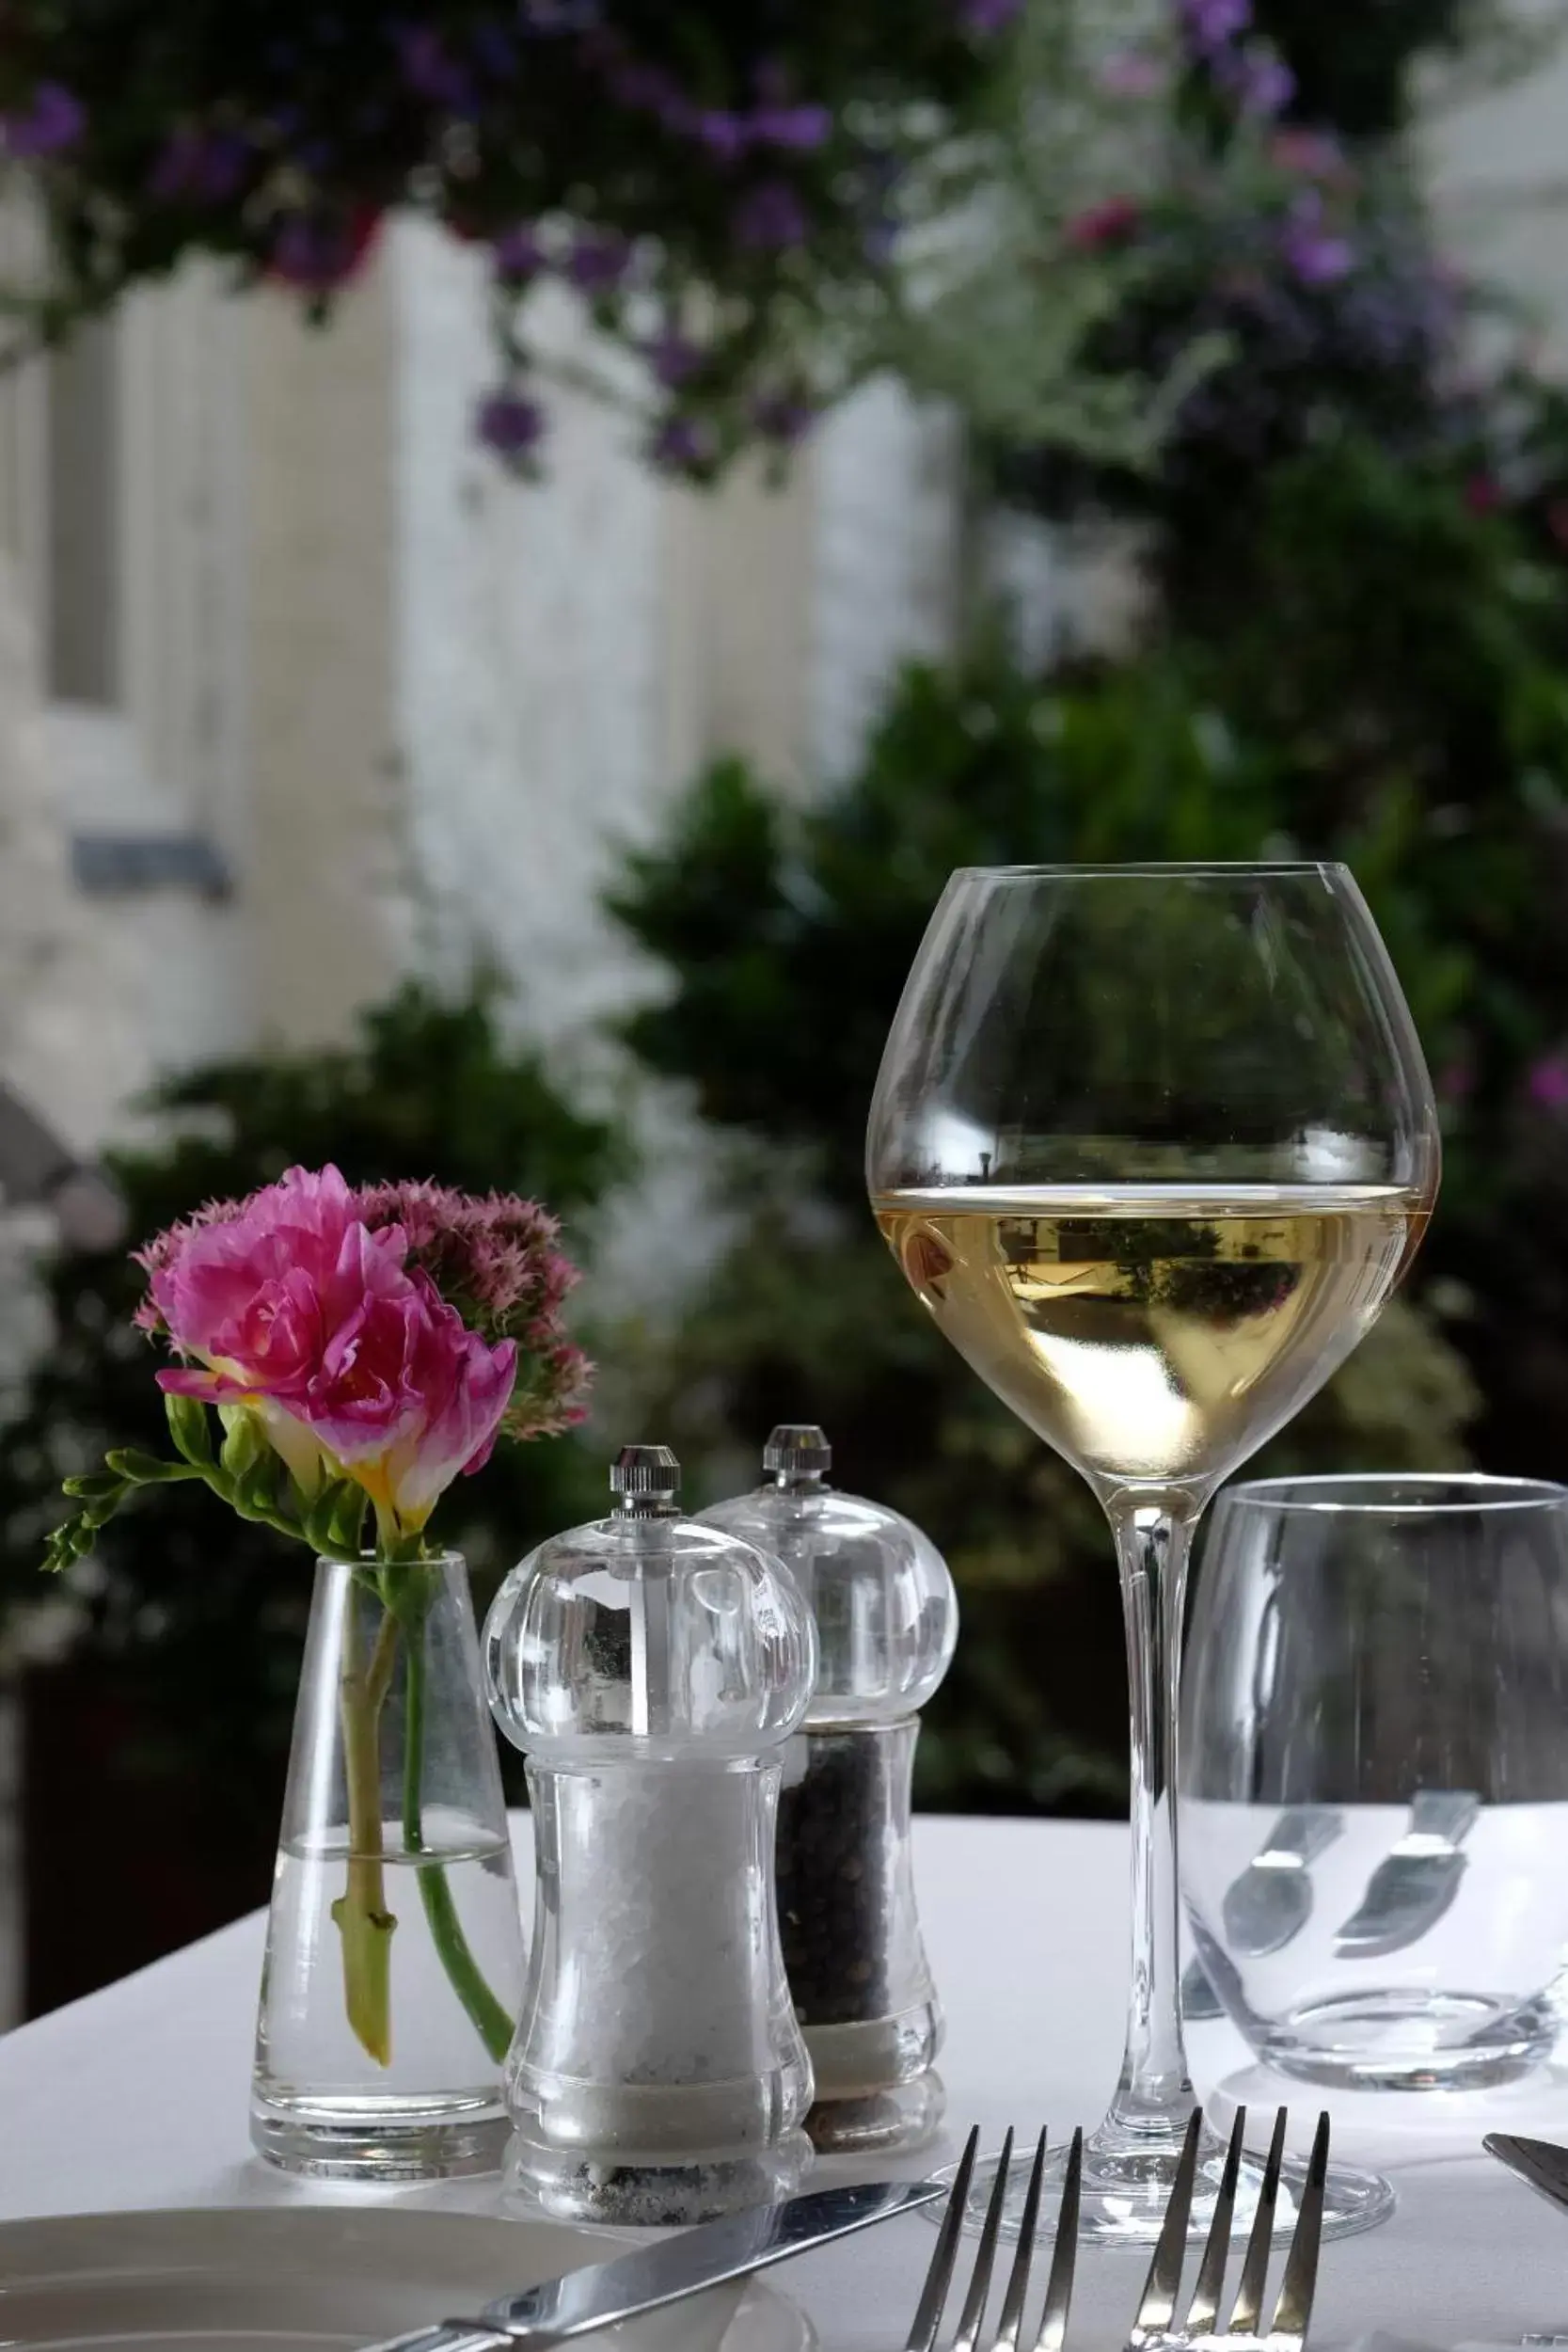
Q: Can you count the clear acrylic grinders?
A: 2